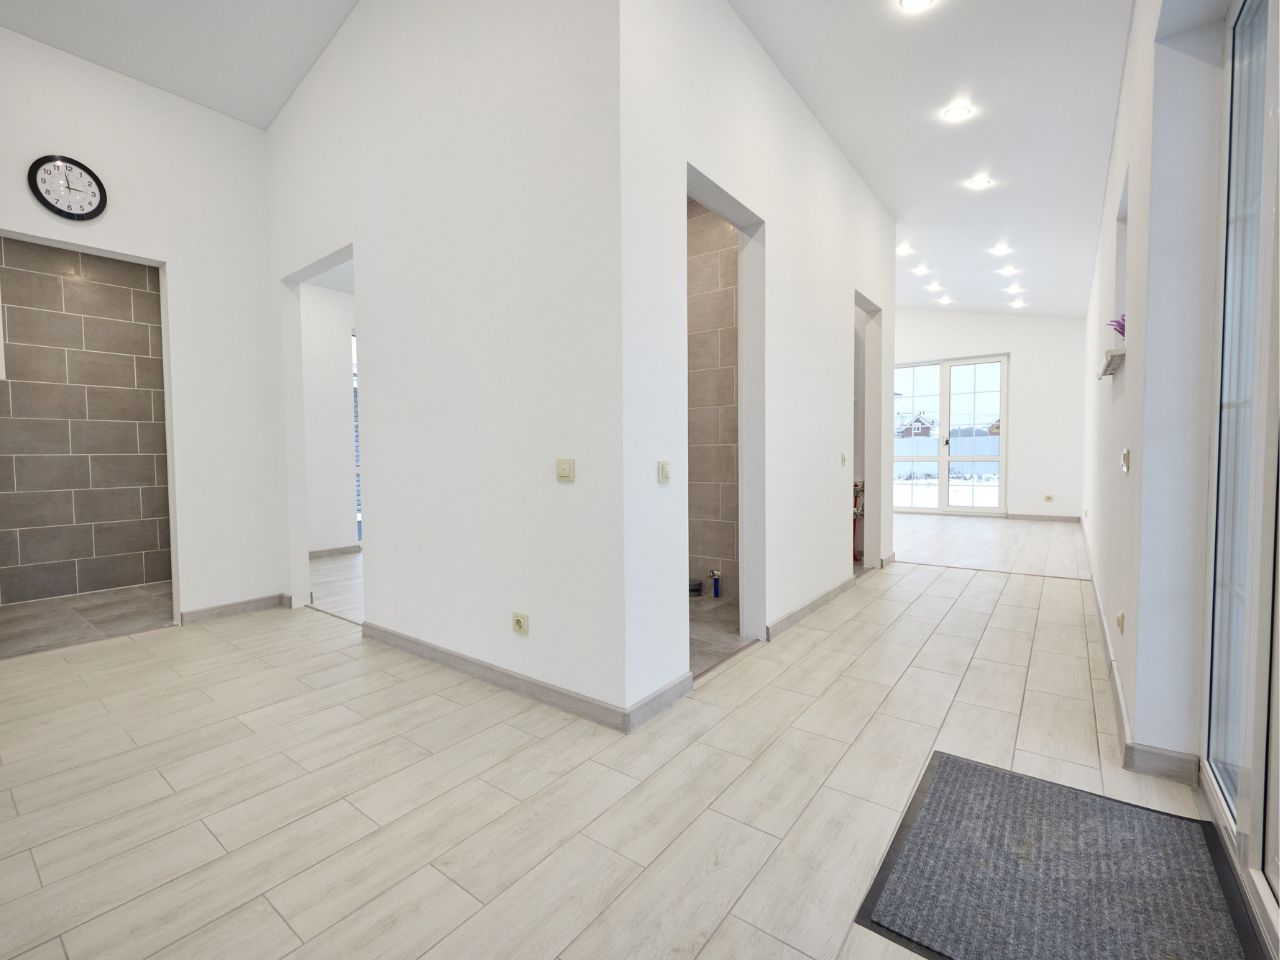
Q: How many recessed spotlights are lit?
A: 11